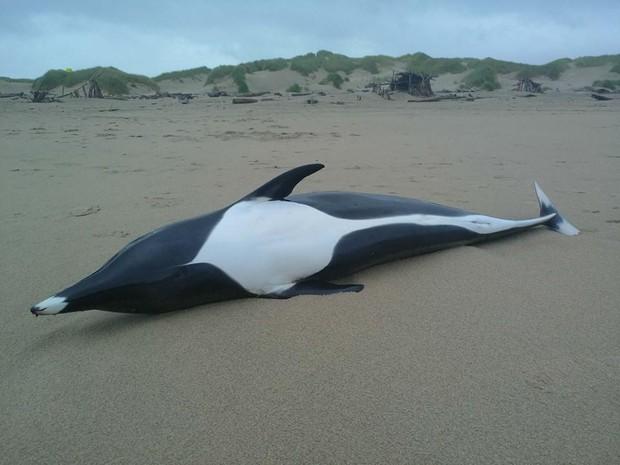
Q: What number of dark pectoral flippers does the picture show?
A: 2